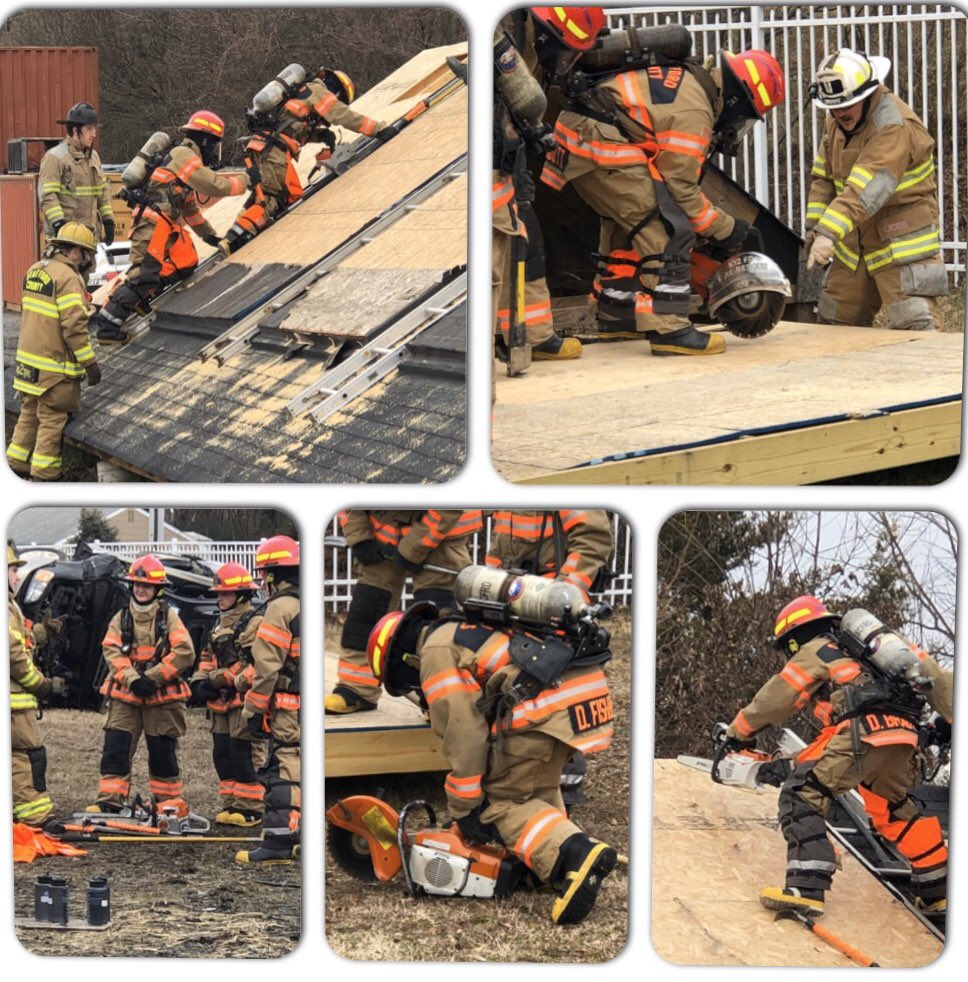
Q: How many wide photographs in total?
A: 2